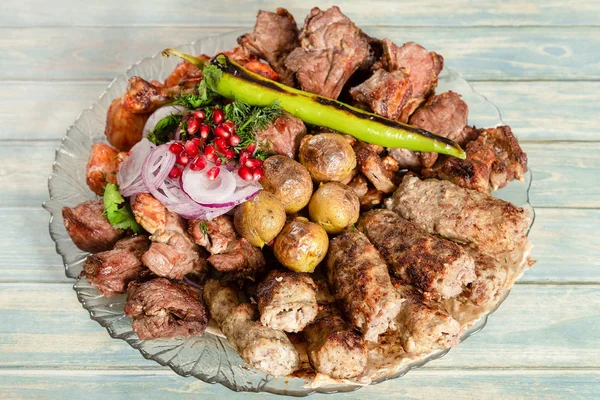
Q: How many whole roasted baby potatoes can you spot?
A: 5